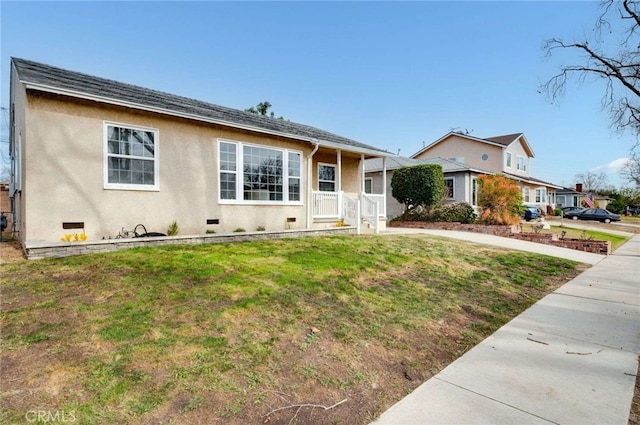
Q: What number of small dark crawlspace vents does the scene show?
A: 3